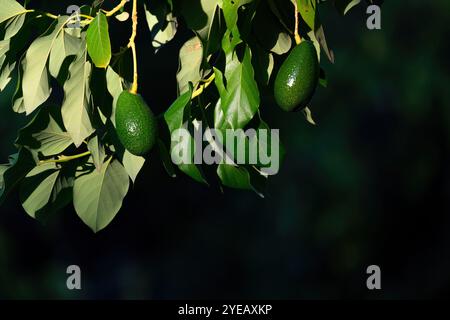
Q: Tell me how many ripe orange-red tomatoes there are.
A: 0